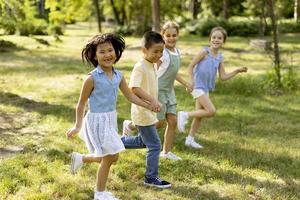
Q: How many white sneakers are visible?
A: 6